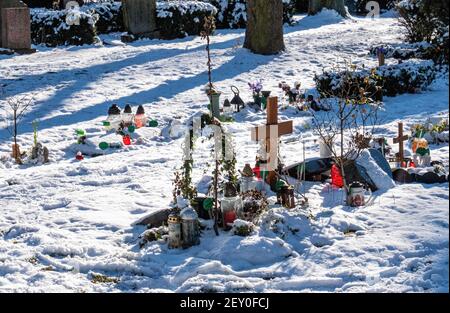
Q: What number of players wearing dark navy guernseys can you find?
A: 0